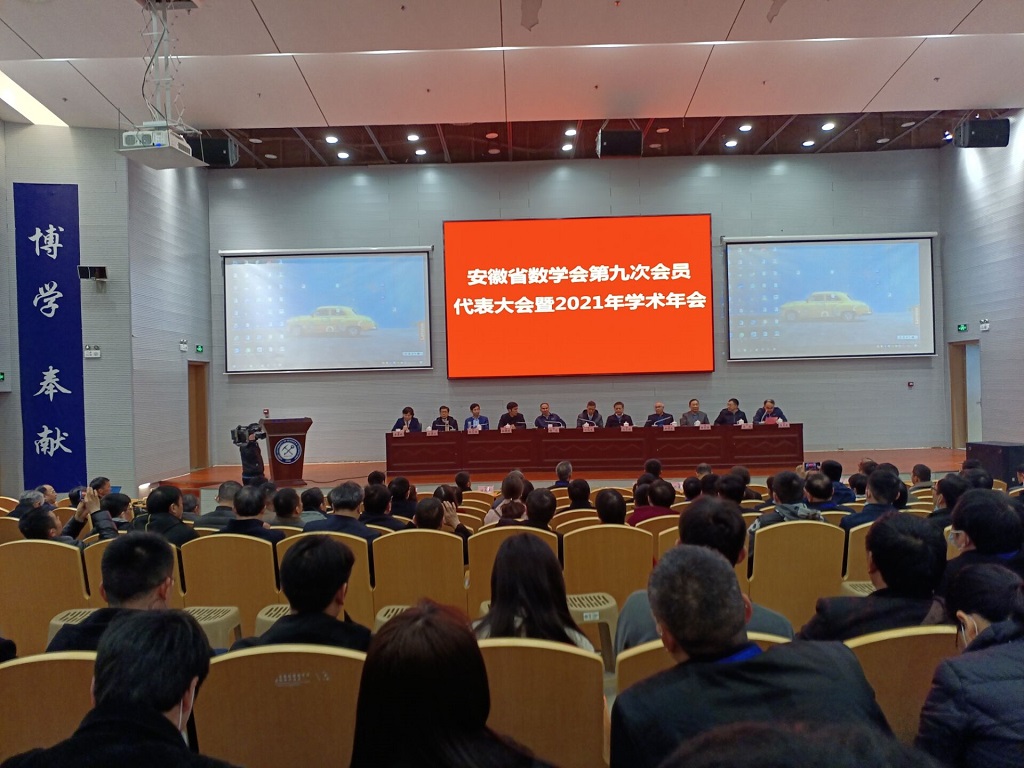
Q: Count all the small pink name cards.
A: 11